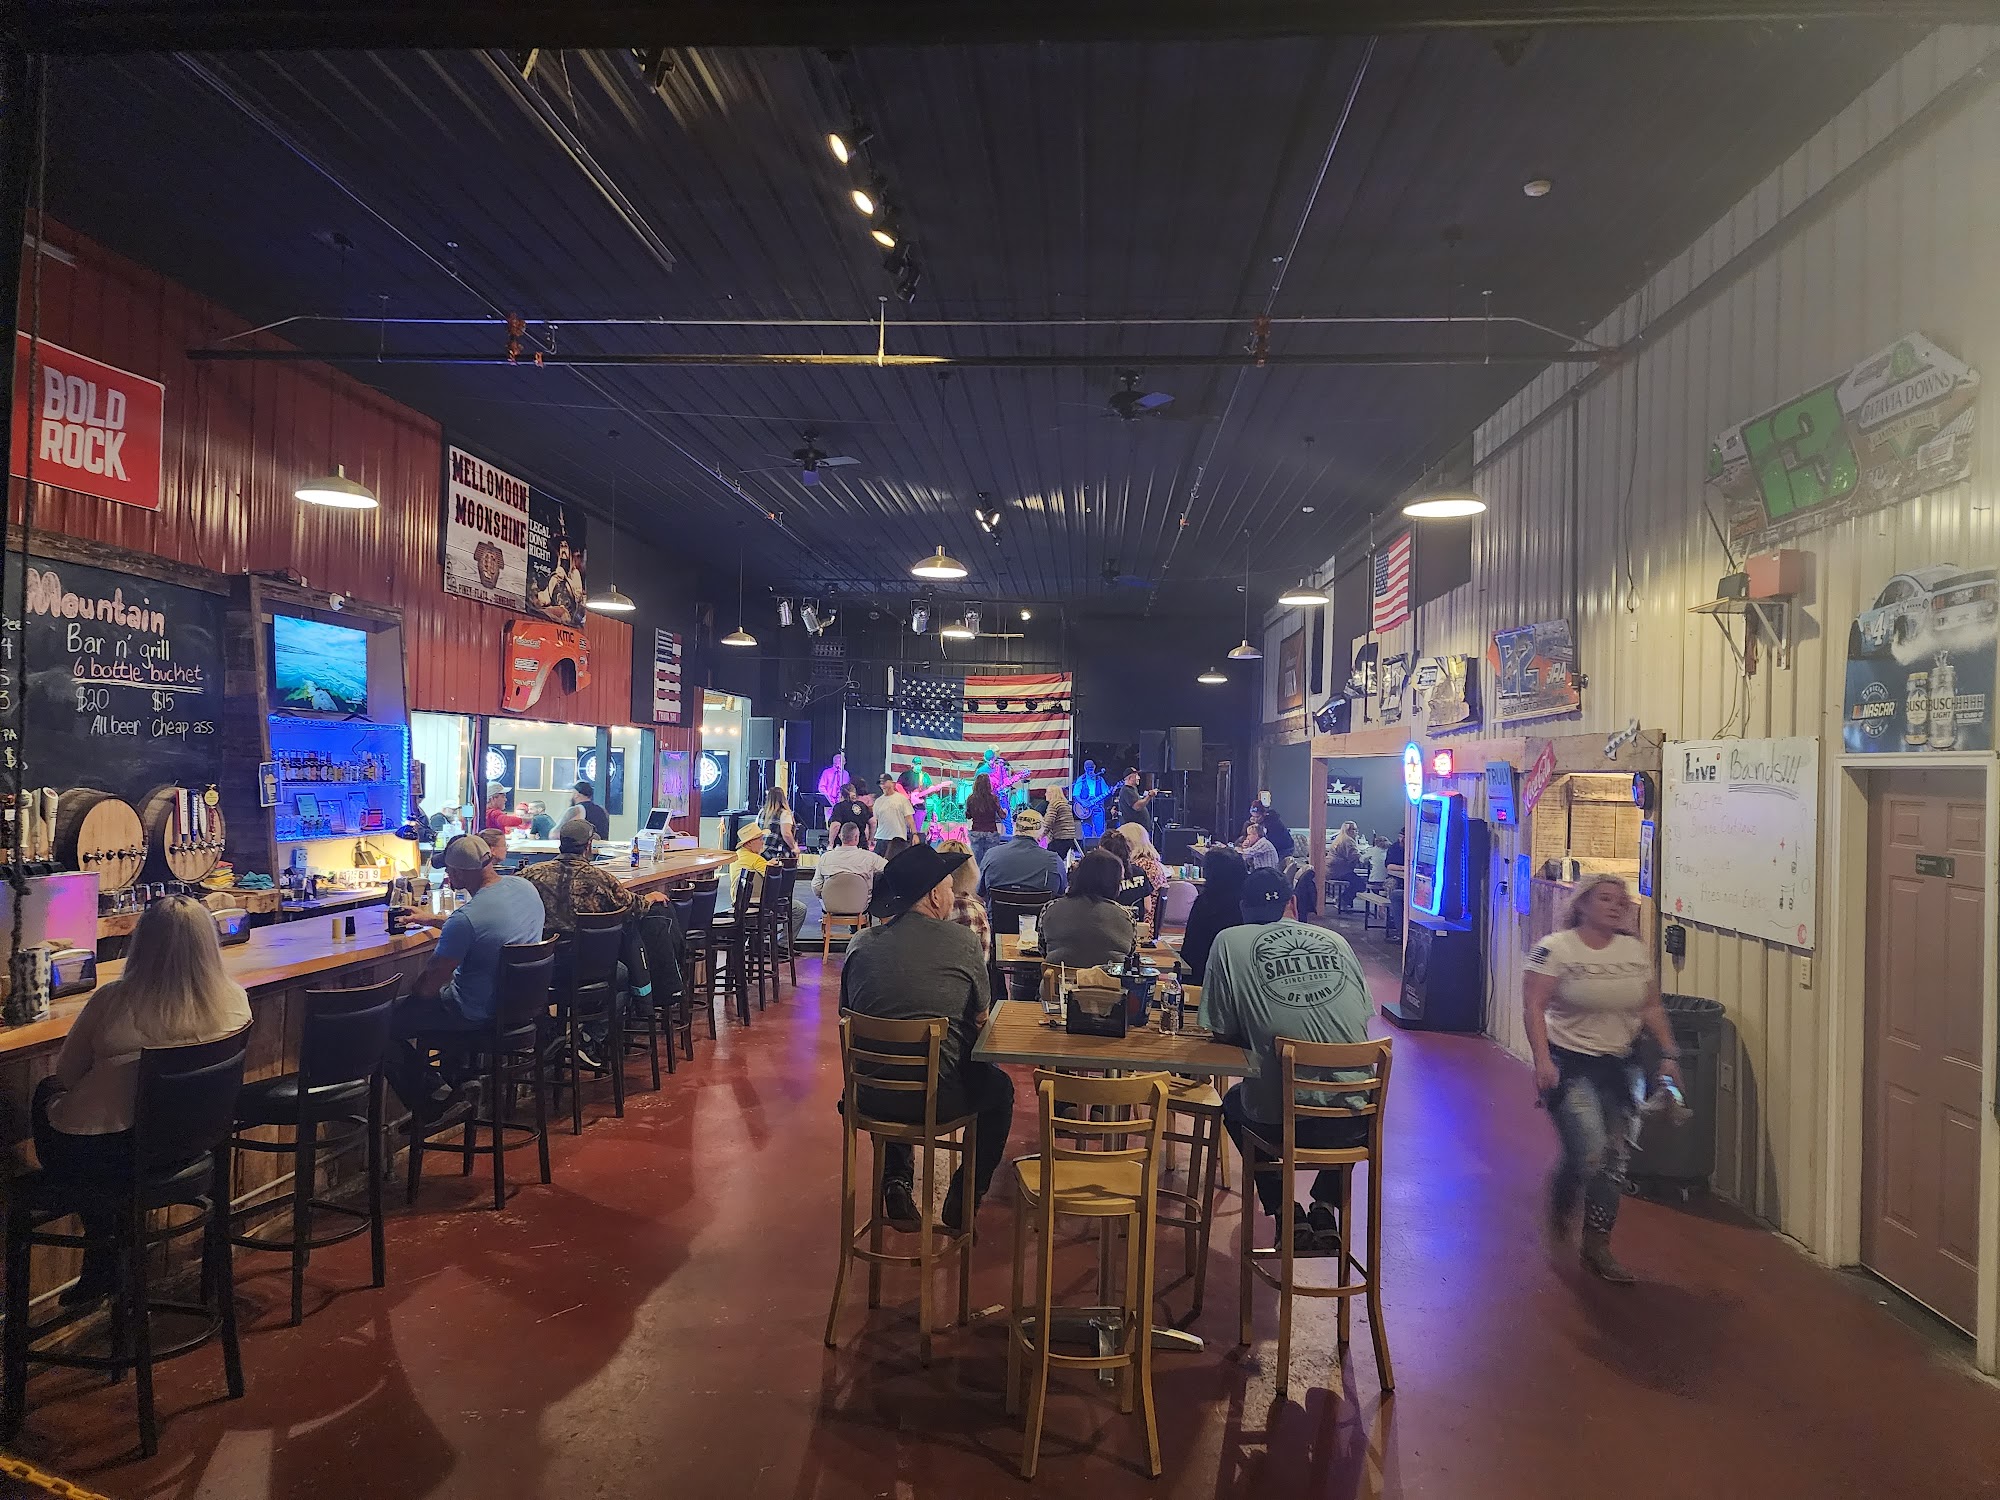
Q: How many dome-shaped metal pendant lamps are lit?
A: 8